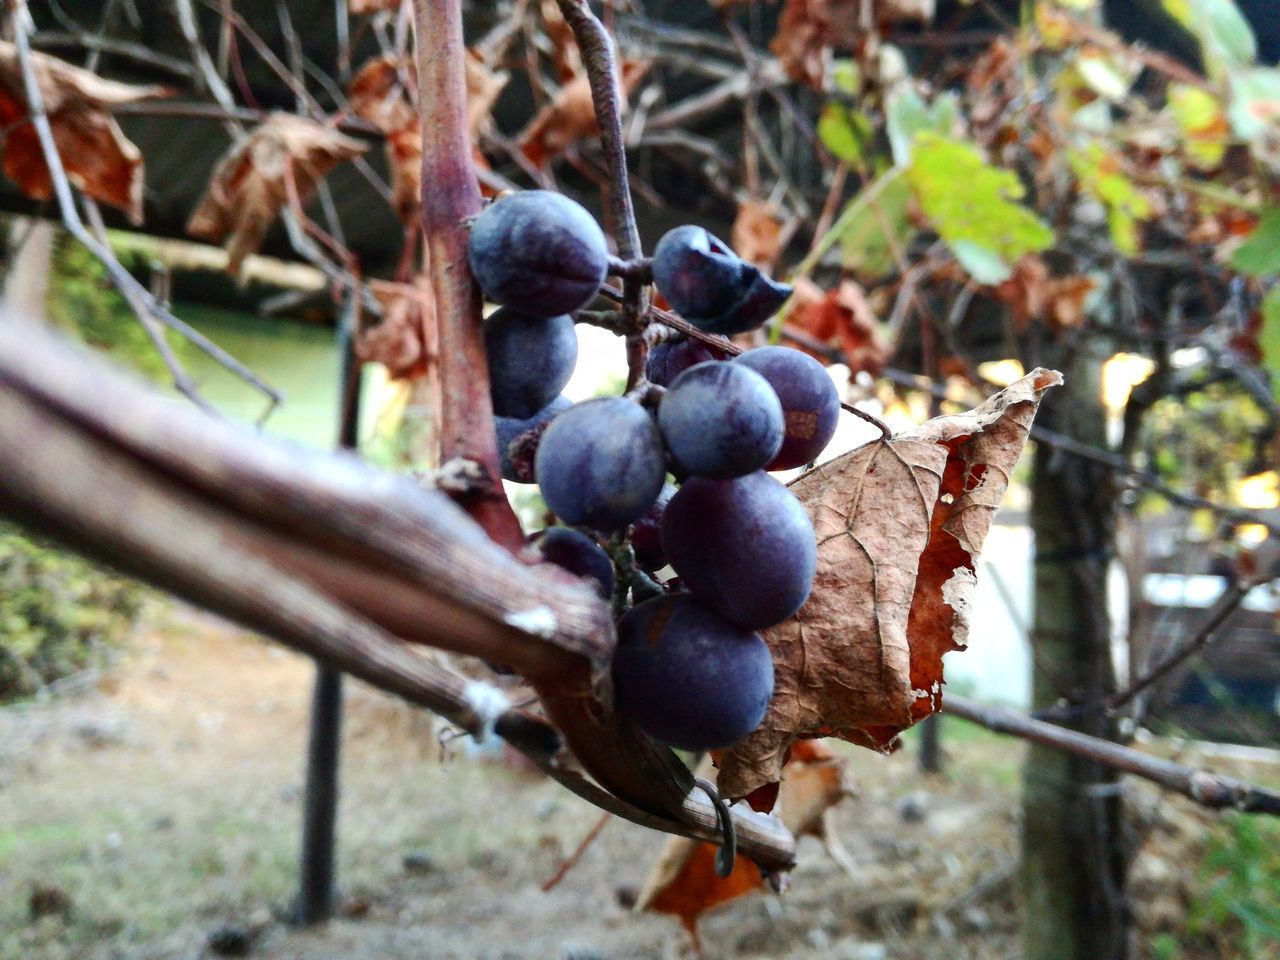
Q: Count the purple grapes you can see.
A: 12